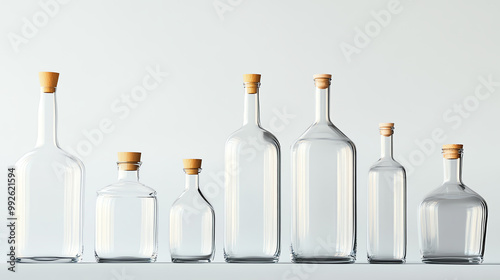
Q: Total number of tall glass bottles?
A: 3